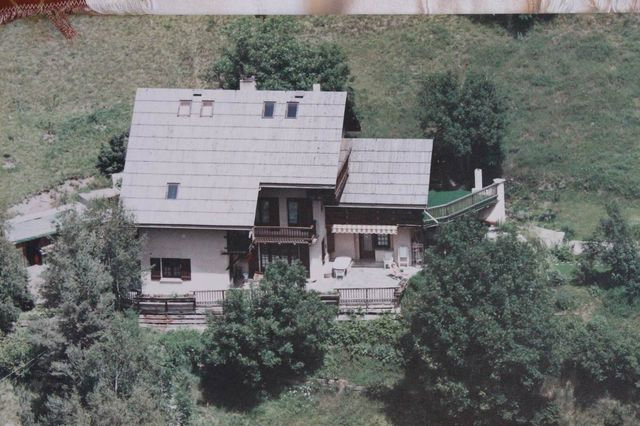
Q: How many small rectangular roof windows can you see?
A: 5